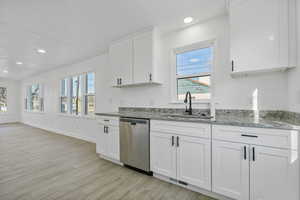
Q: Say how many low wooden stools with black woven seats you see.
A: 0